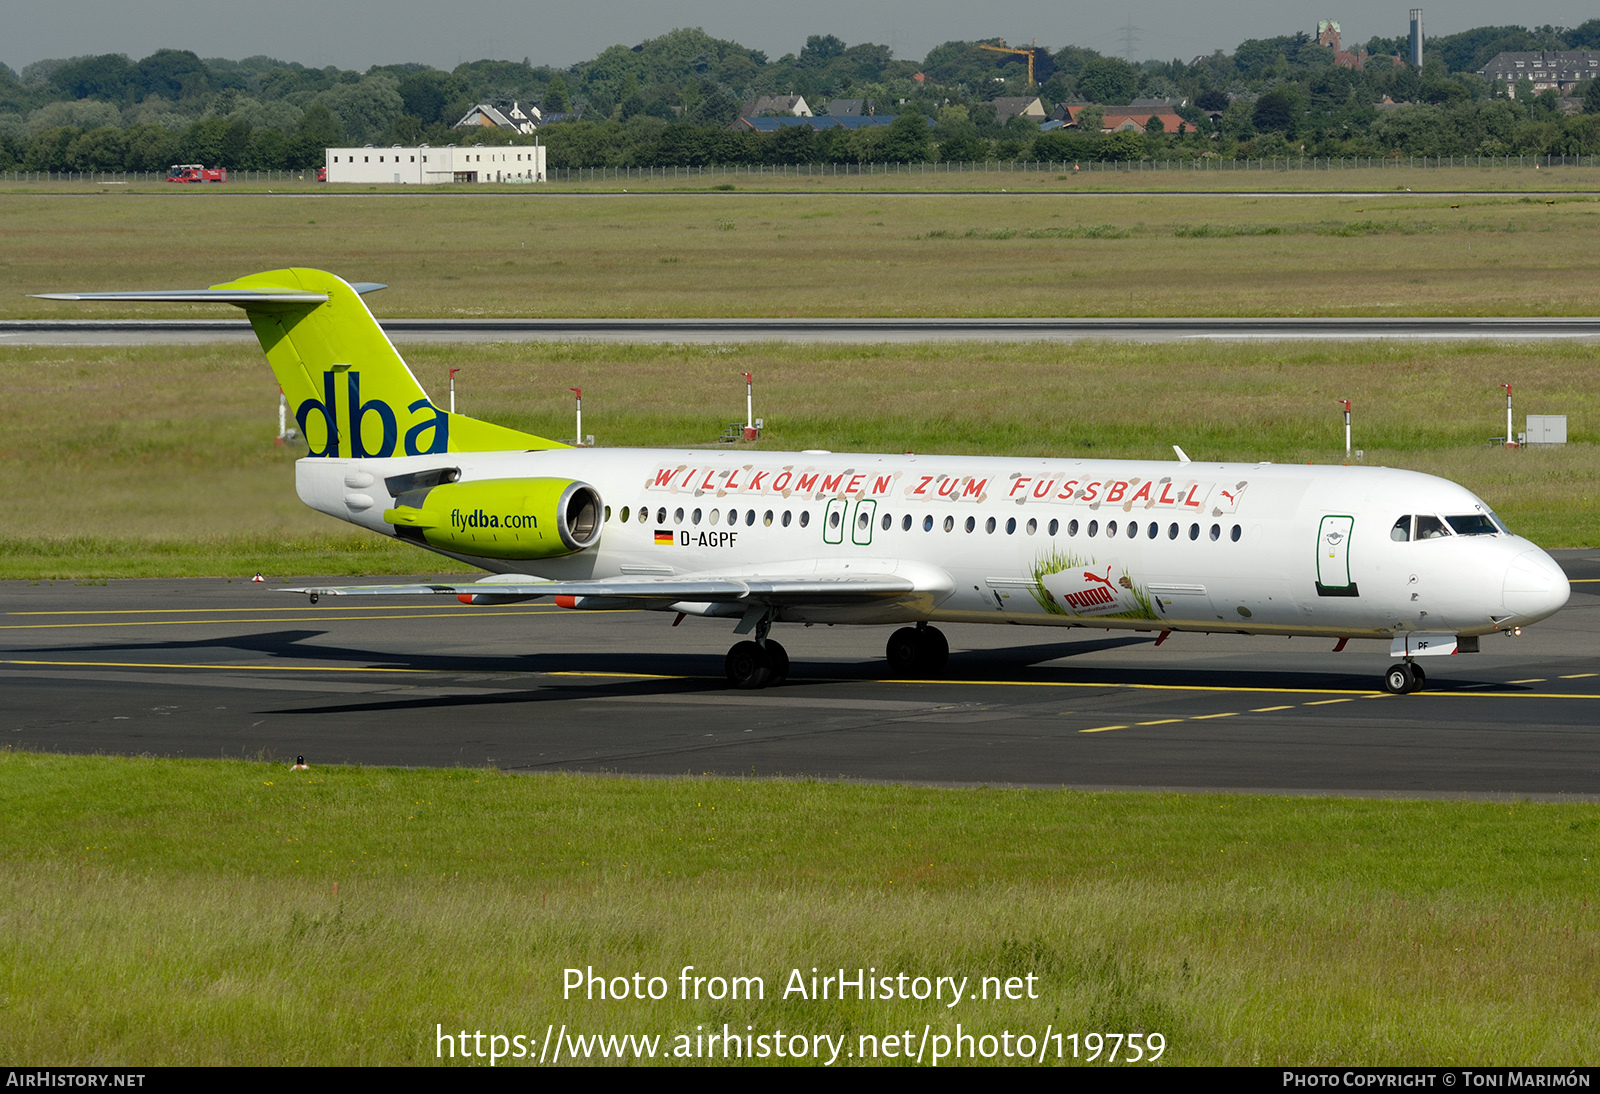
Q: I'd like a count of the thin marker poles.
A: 6